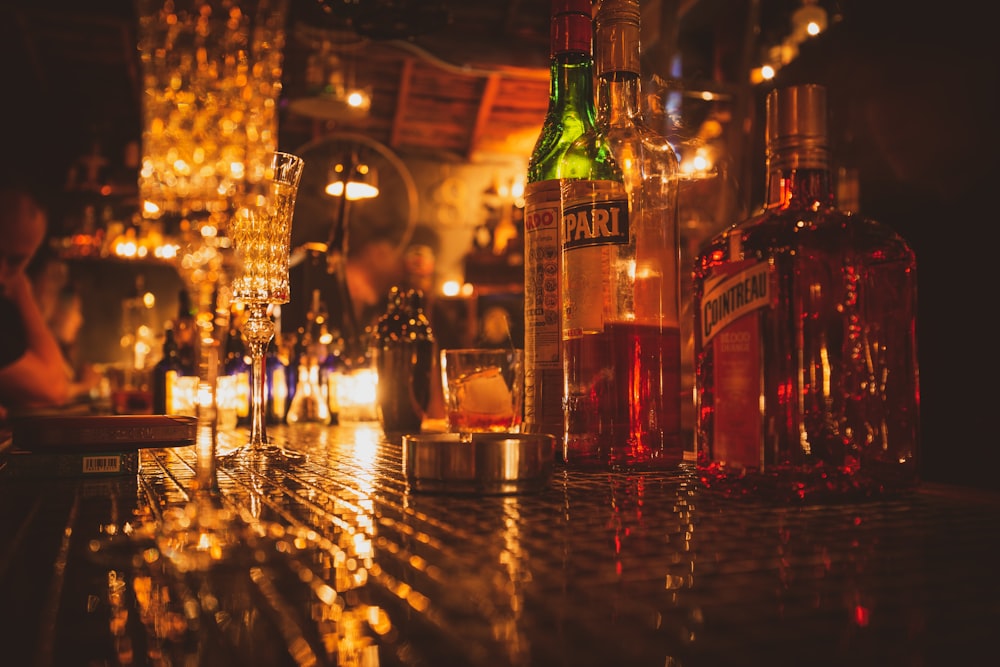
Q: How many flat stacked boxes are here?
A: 2